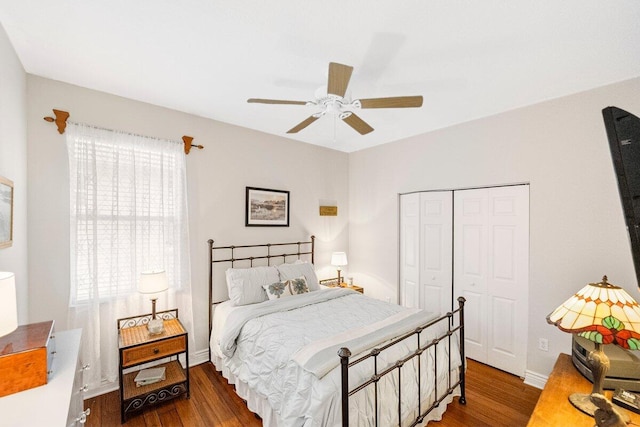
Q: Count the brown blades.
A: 5